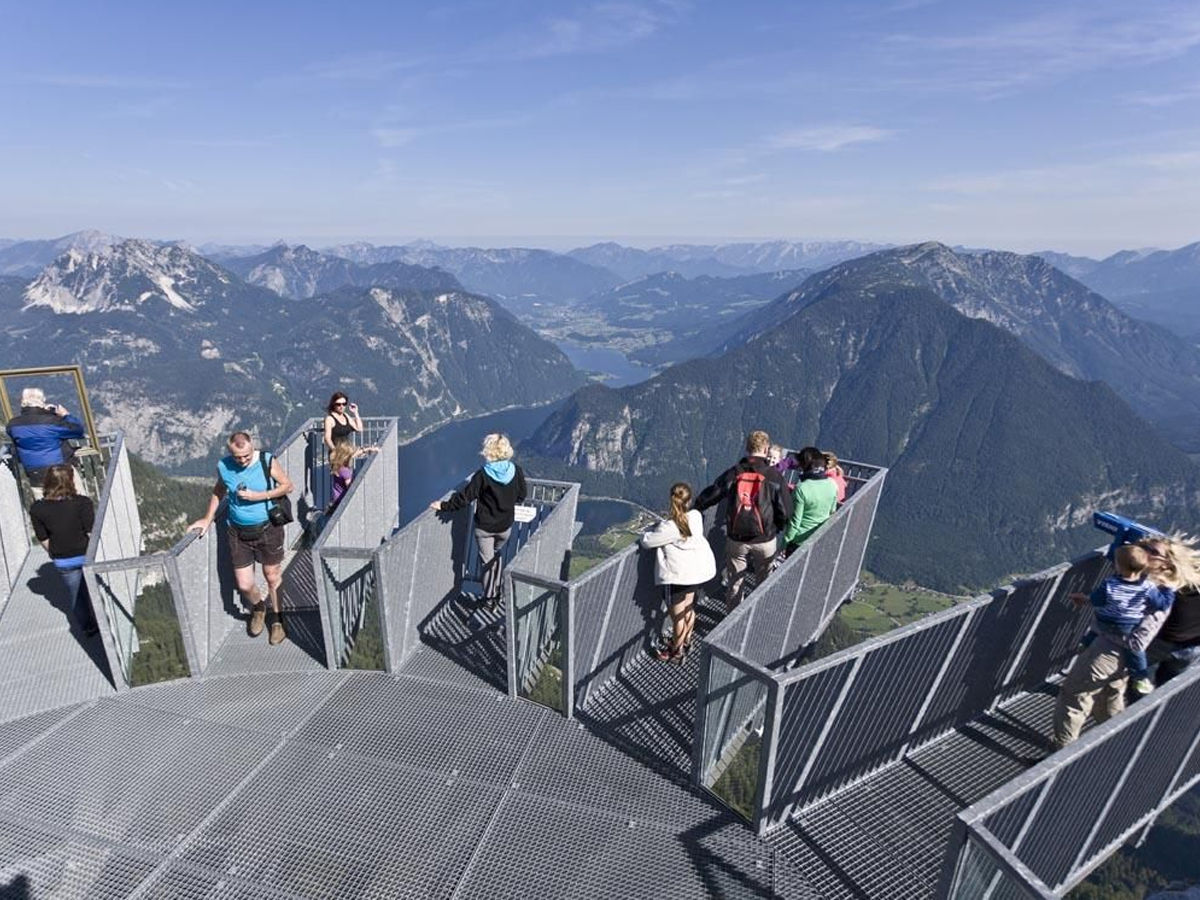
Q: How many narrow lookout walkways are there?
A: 5